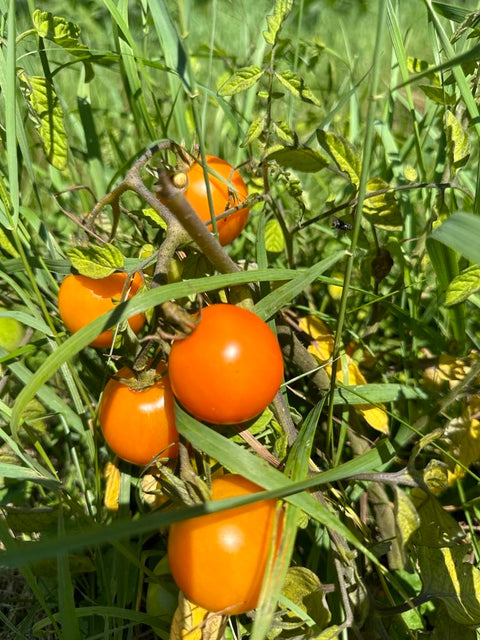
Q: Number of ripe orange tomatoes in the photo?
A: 5